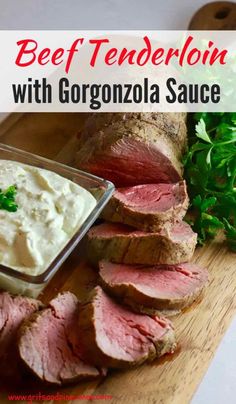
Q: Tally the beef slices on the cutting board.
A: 6